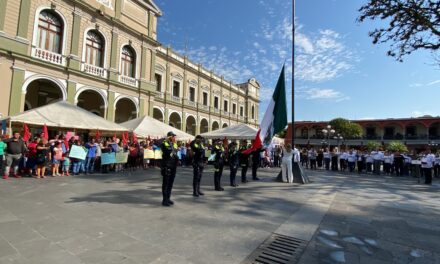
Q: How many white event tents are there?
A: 3